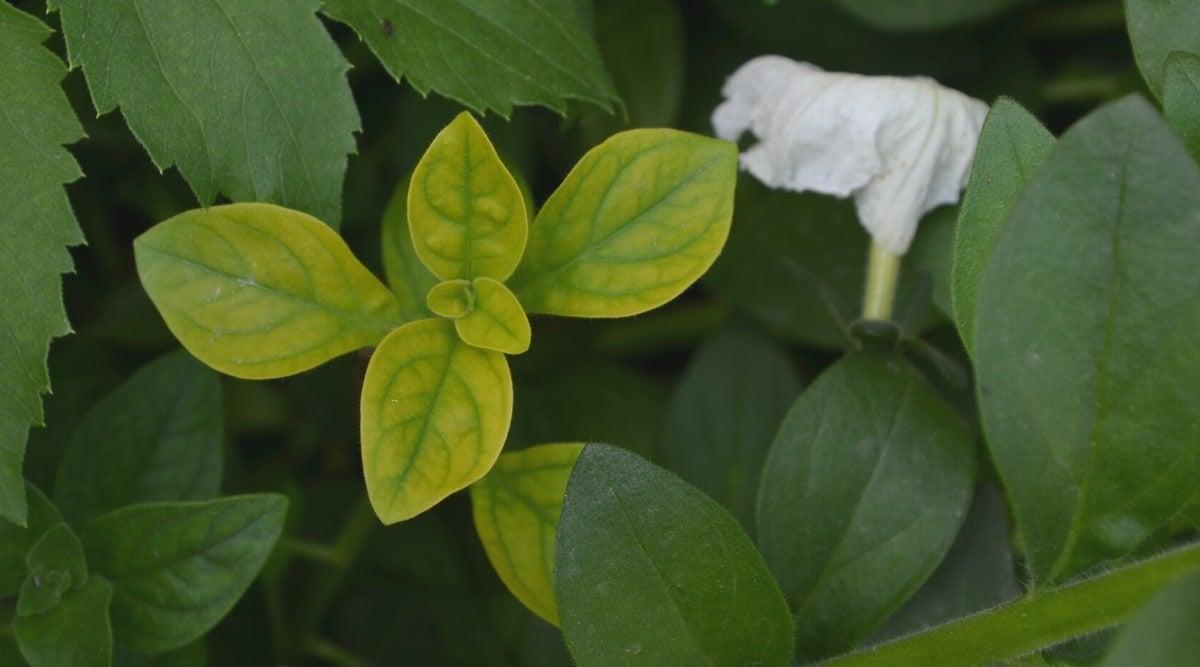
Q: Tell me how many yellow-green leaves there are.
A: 7